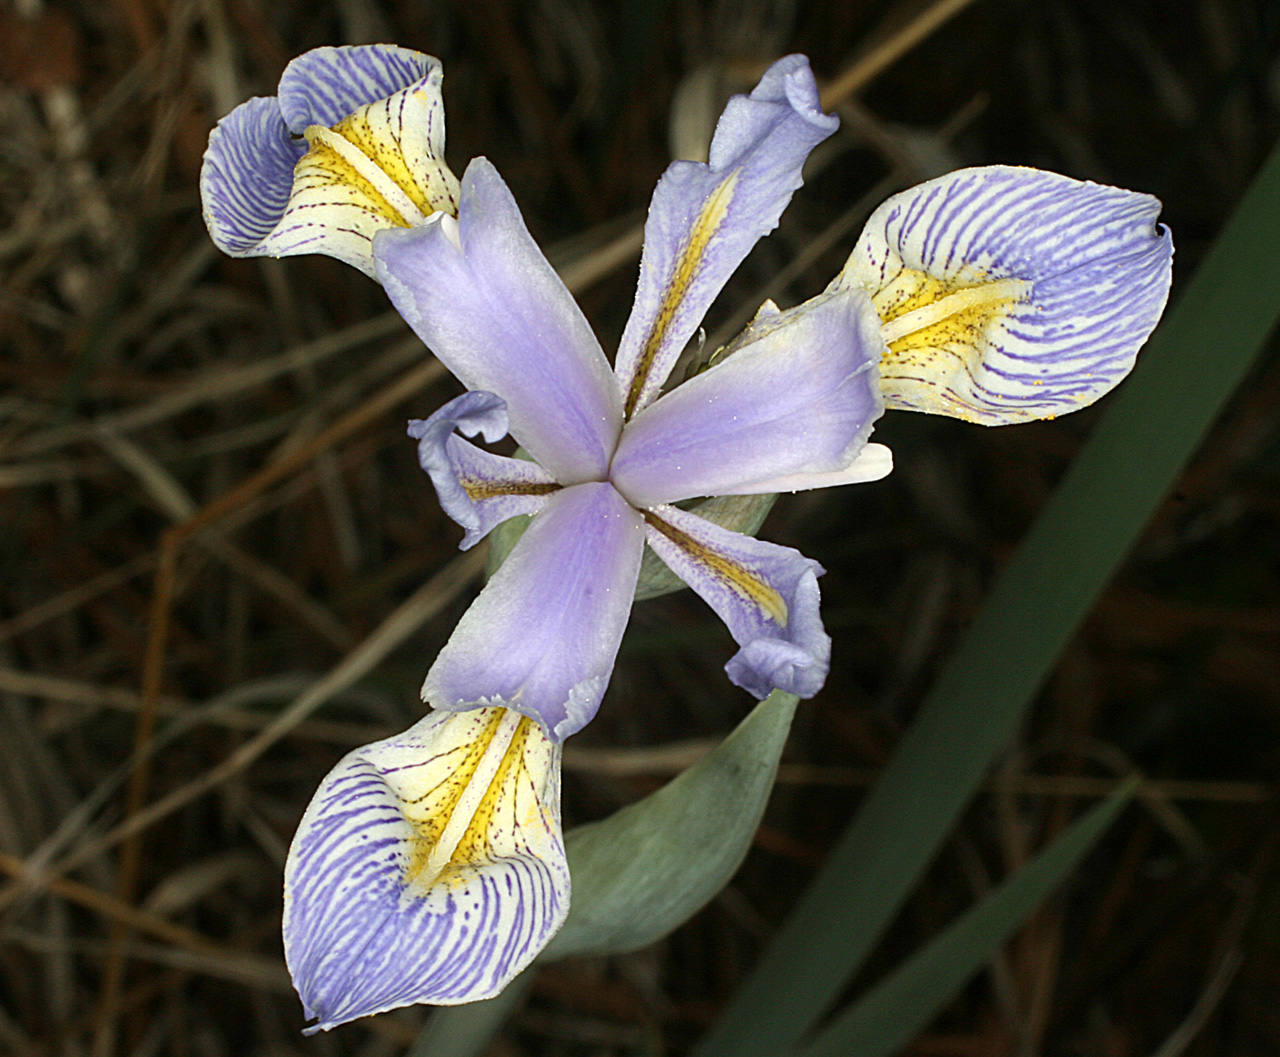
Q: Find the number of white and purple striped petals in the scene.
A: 3